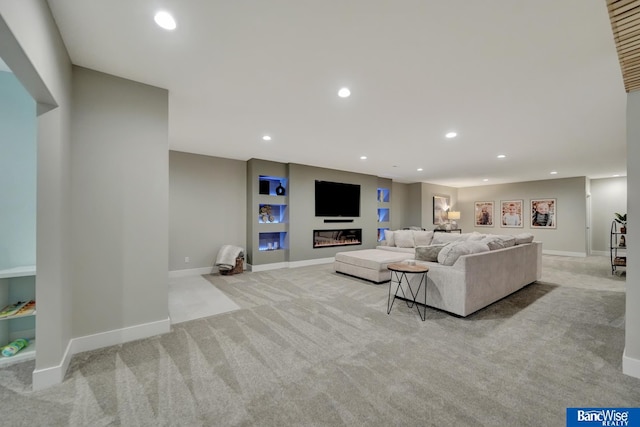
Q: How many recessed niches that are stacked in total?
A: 6